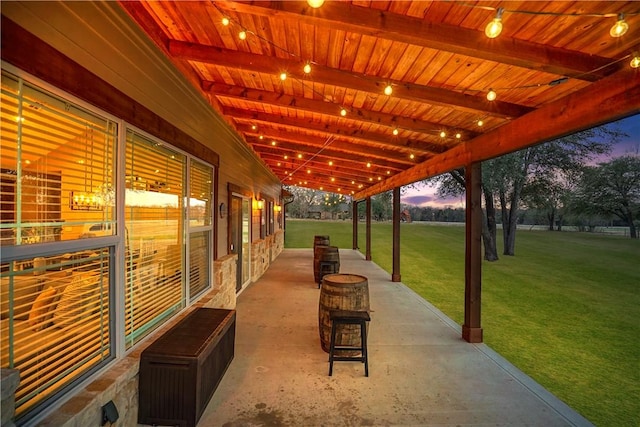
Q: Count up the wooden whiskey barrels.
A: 3